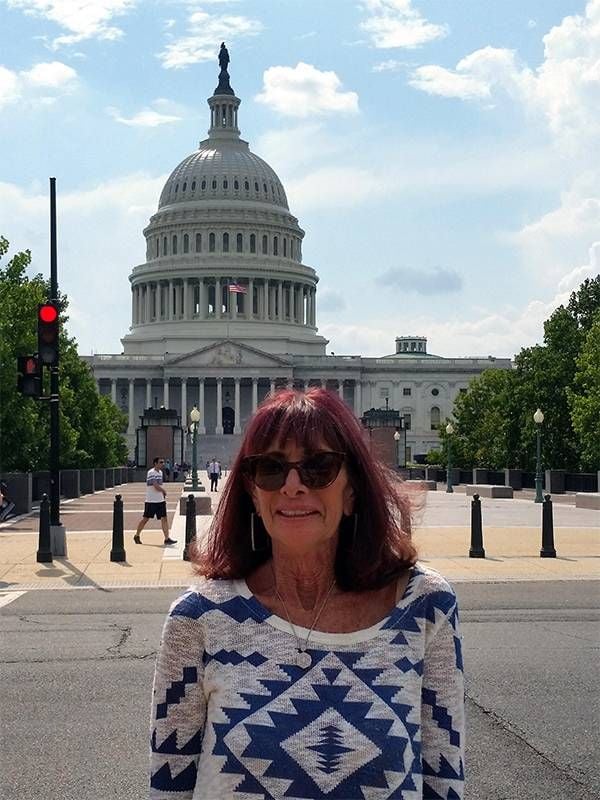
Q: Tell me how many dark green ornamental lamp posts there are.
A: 4